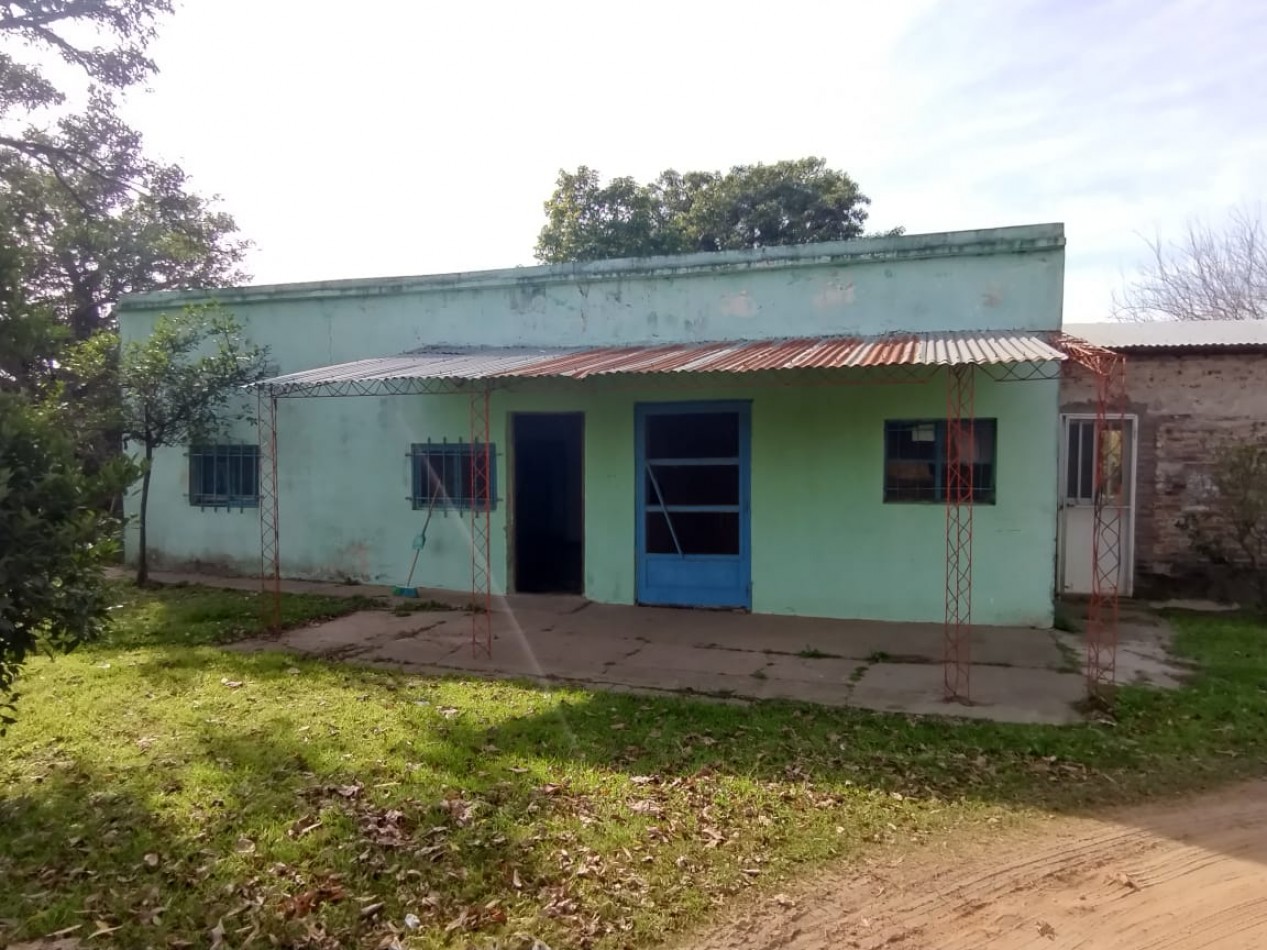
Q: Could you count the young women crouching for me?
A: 0